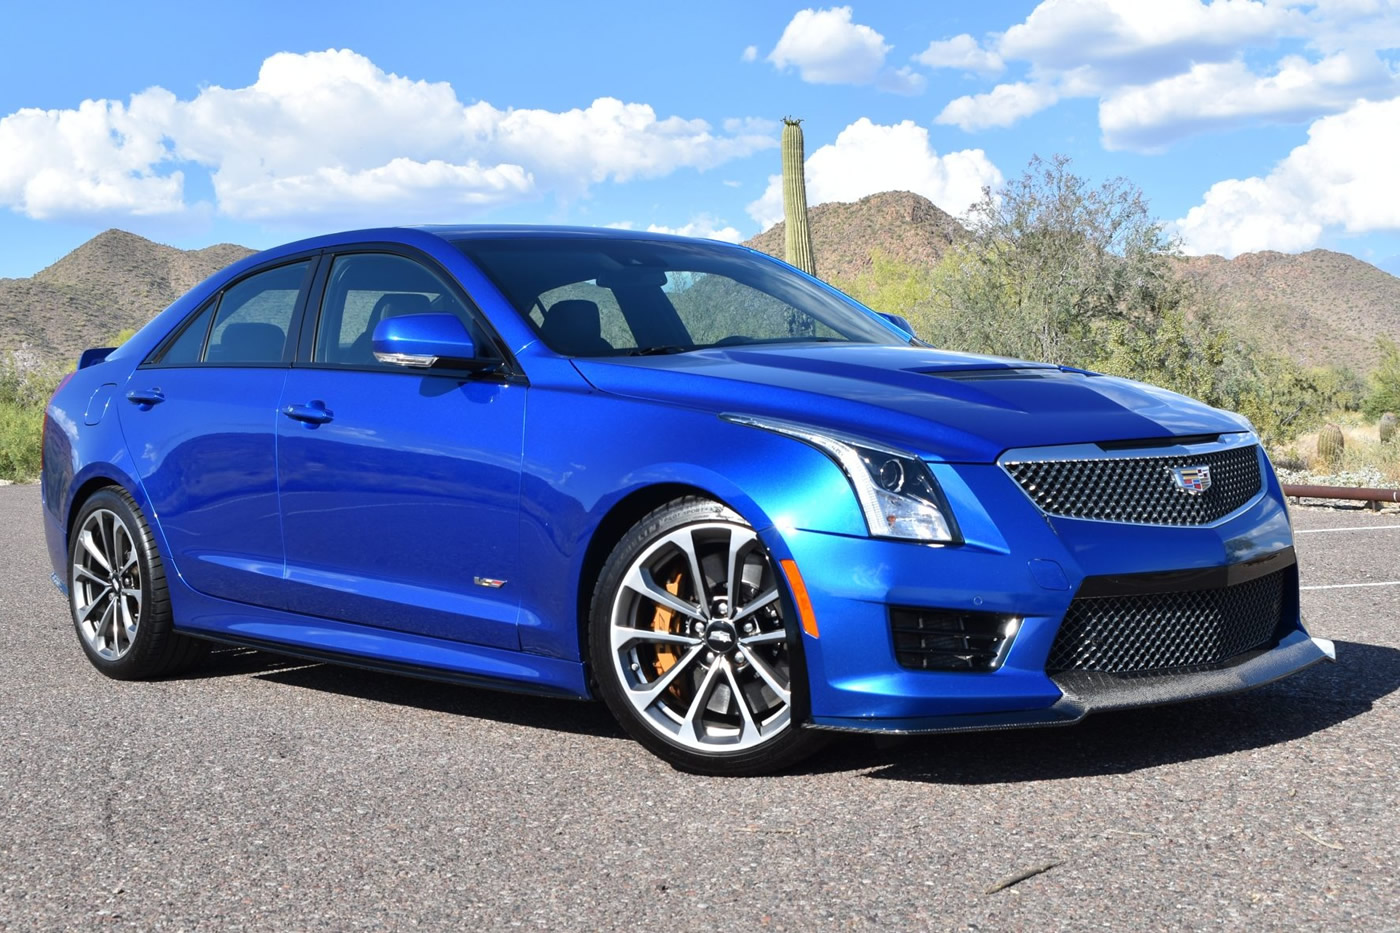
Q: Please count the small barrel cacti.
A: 2